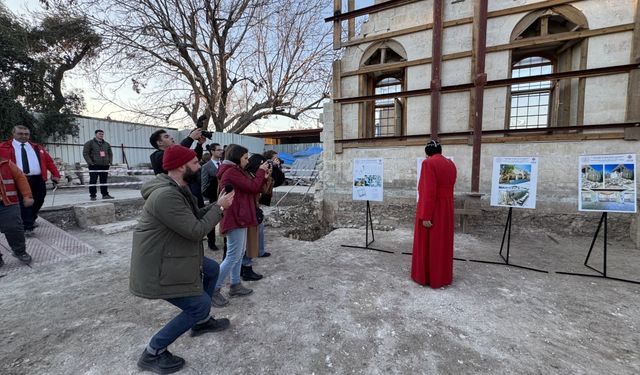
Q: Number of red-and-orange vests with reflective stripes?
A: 1